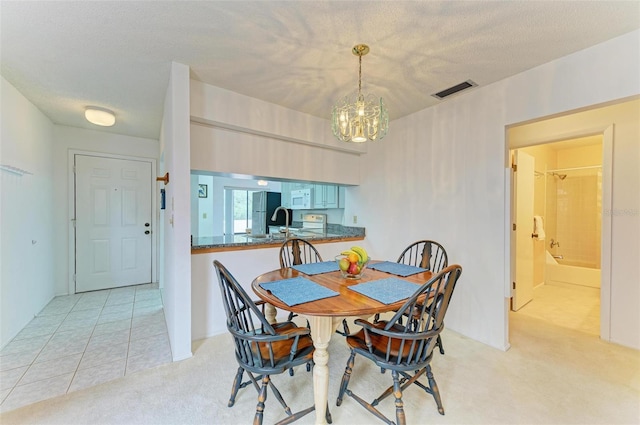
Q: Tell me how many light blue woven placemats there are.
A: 4